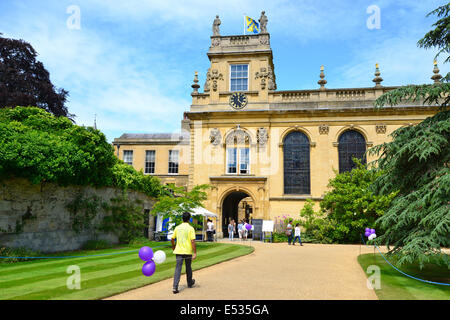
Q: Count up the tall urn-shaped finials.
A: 4